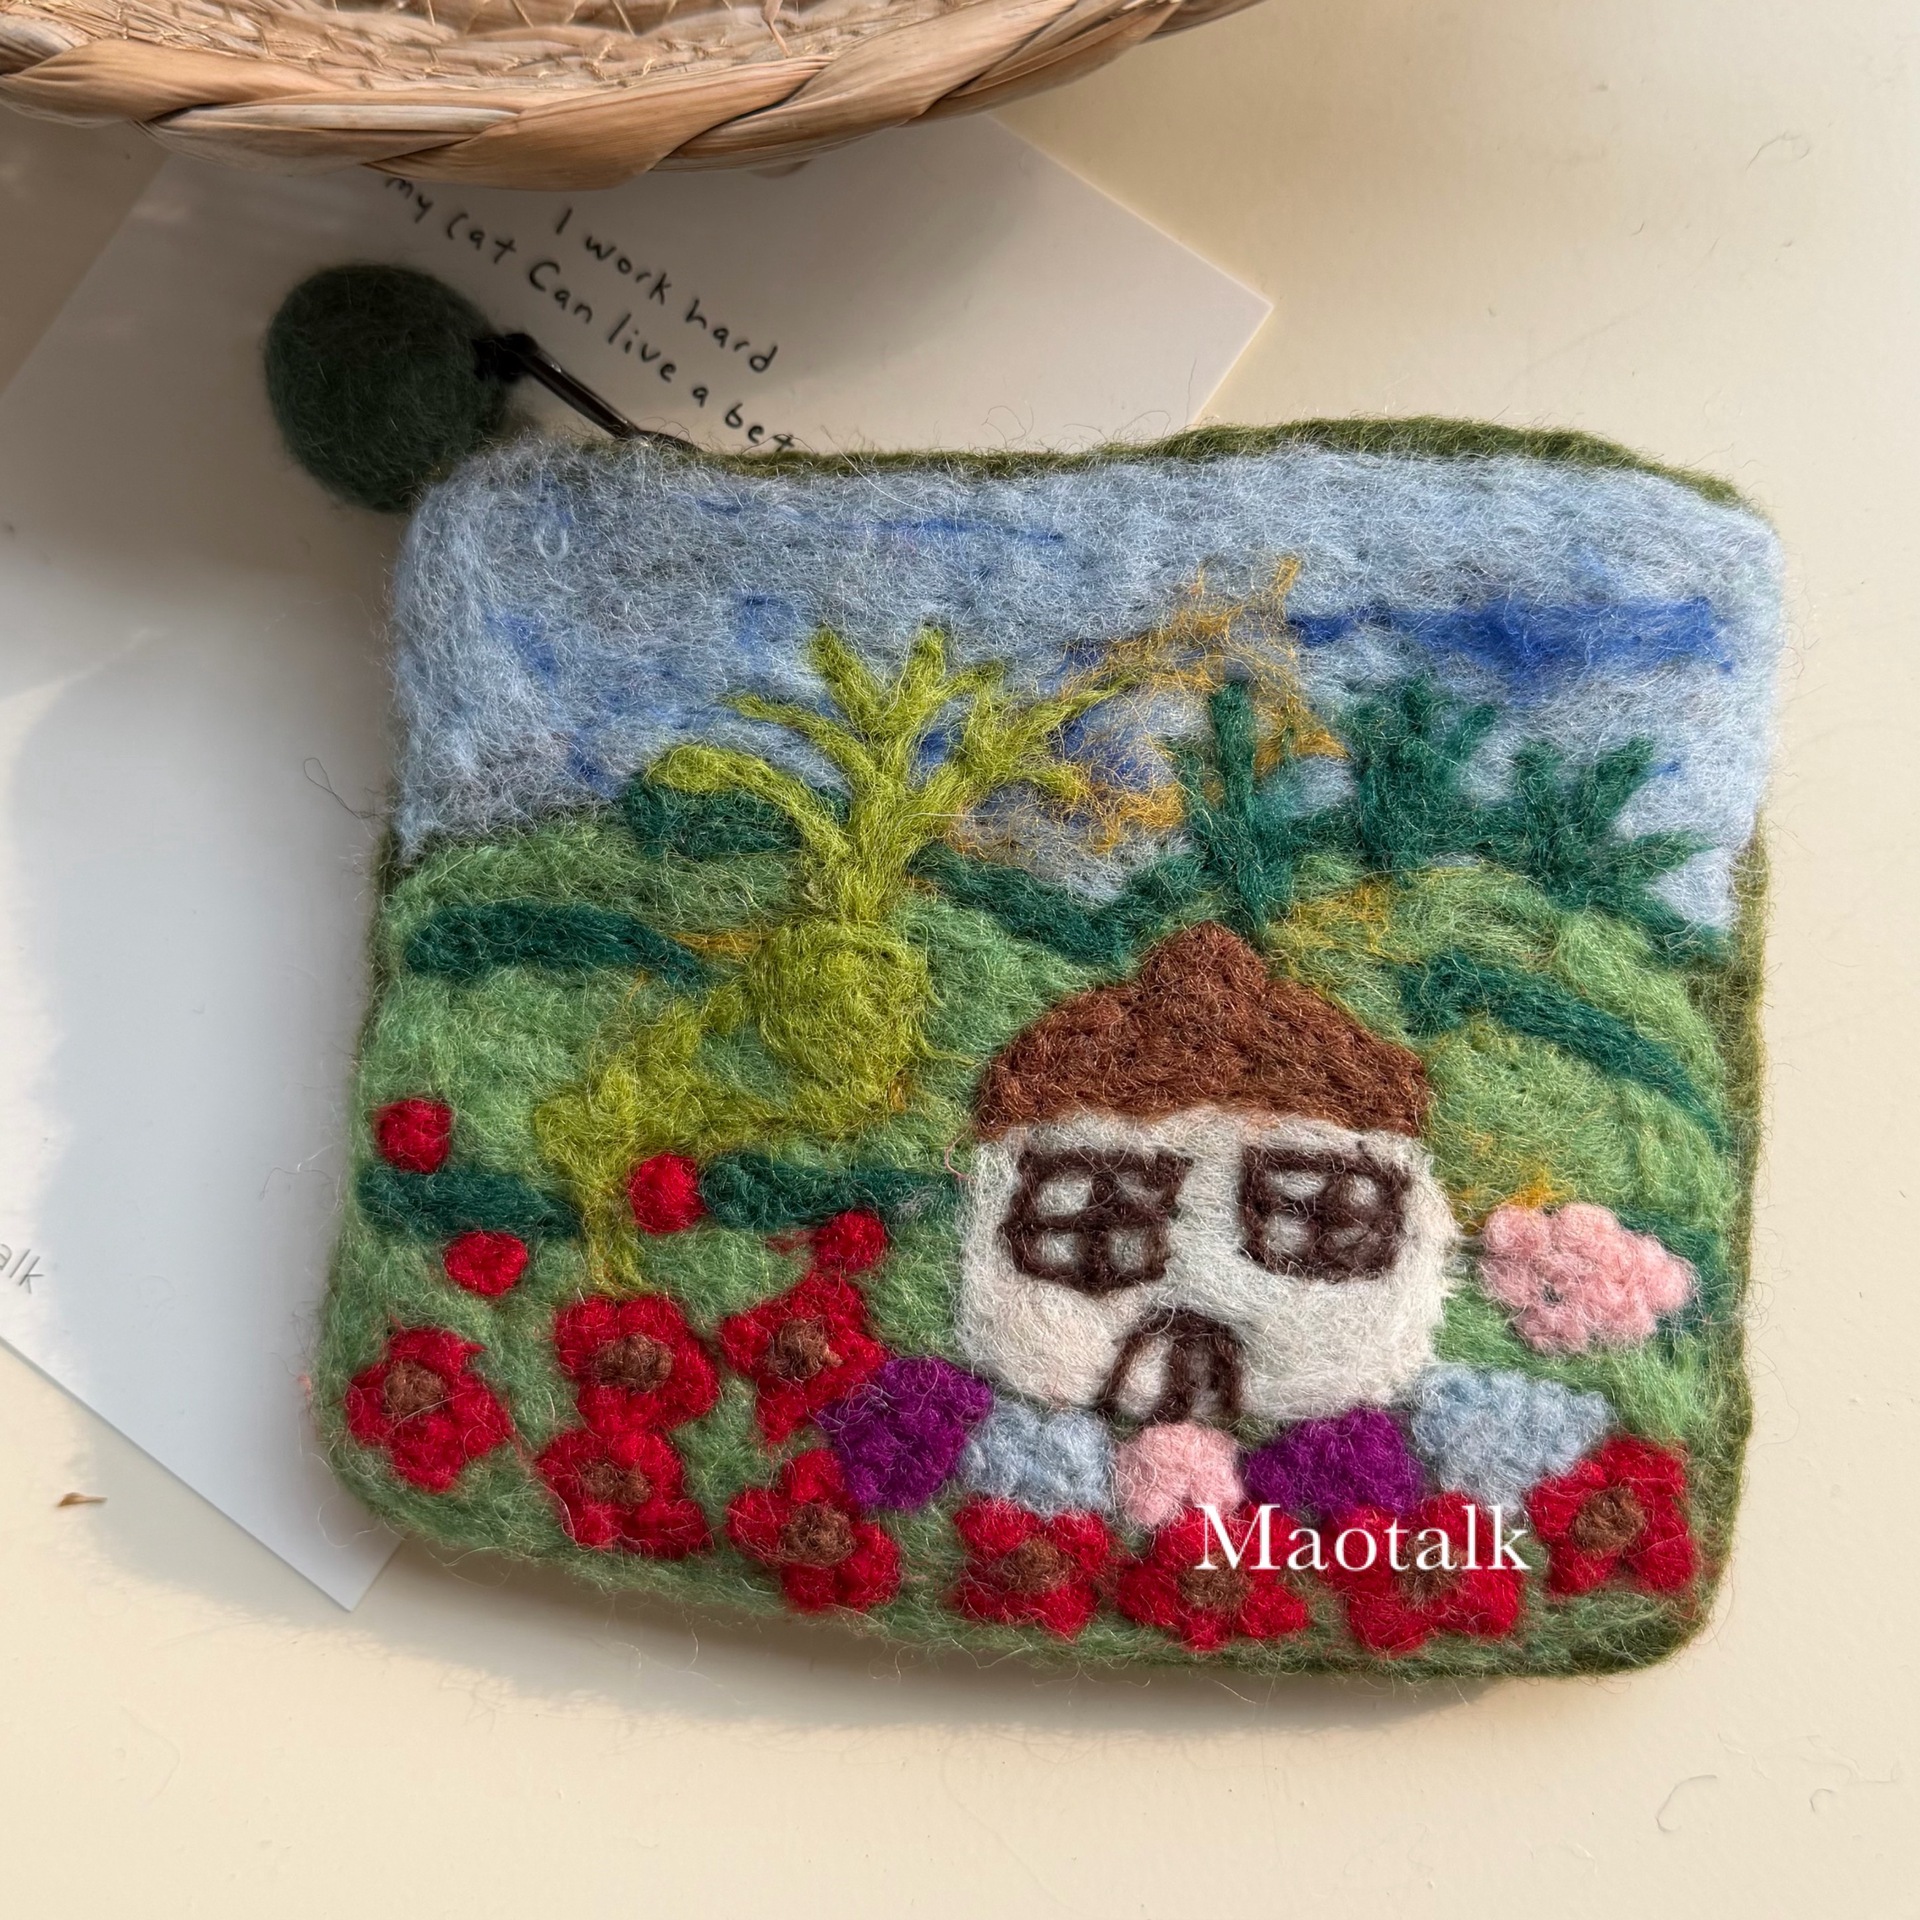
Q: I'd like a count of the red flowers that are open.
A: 9